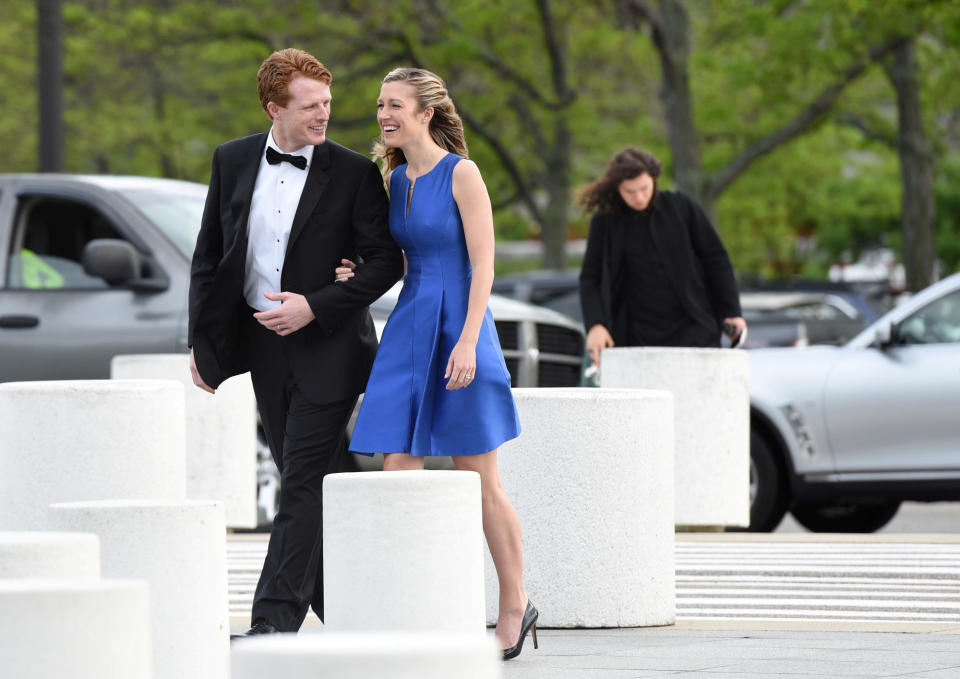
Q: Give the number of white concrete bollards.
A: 9